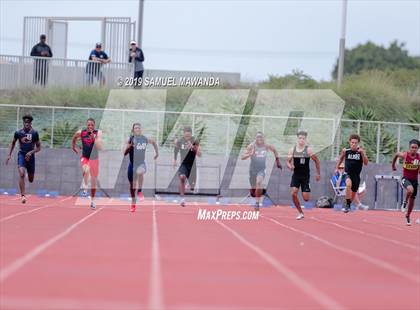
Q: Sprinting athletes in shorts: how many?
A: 8